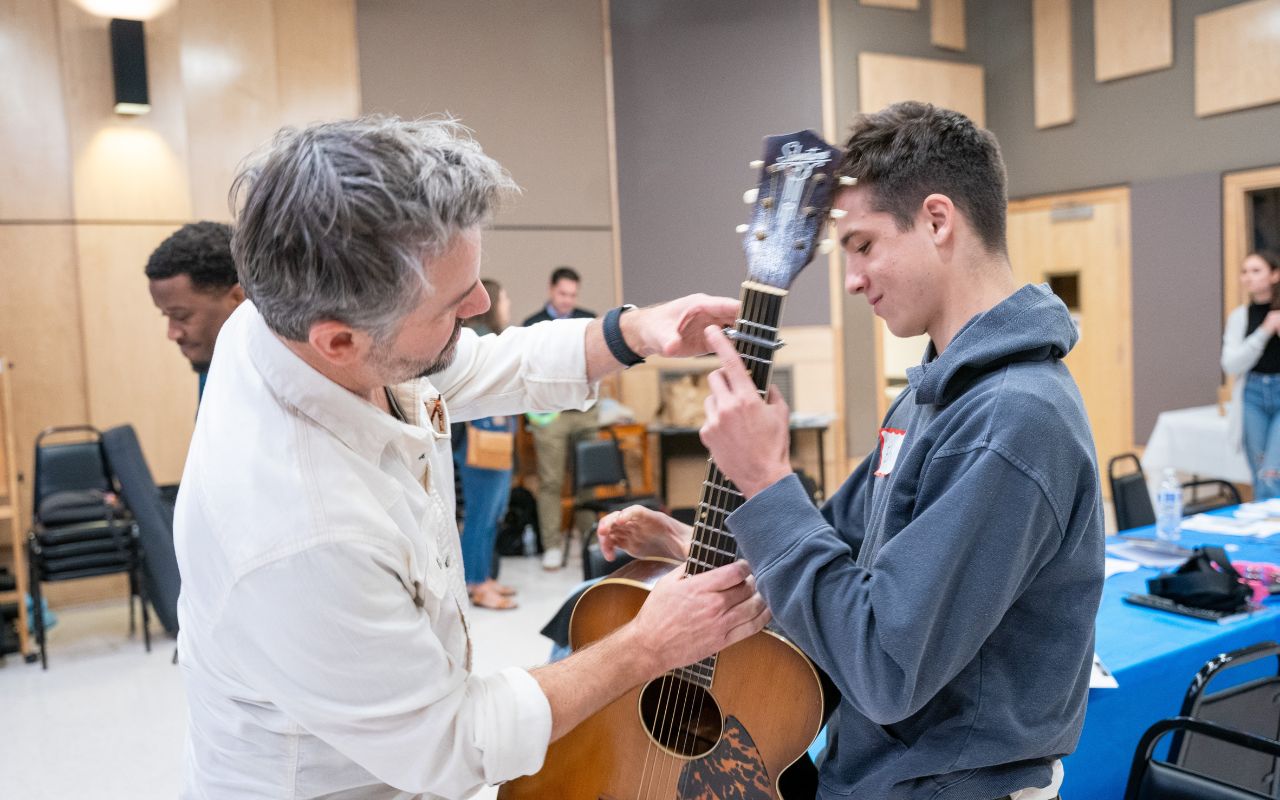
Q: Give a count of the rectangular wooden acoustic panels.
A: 6